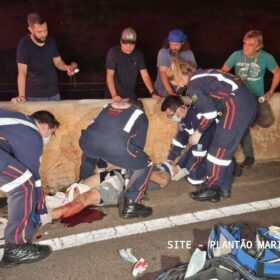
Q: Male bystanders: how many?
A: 4